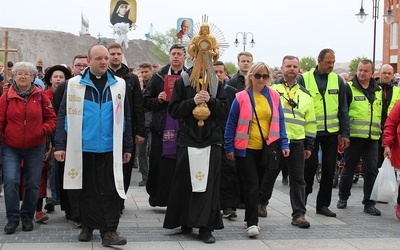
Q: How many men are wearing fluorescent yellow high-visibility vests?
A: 4